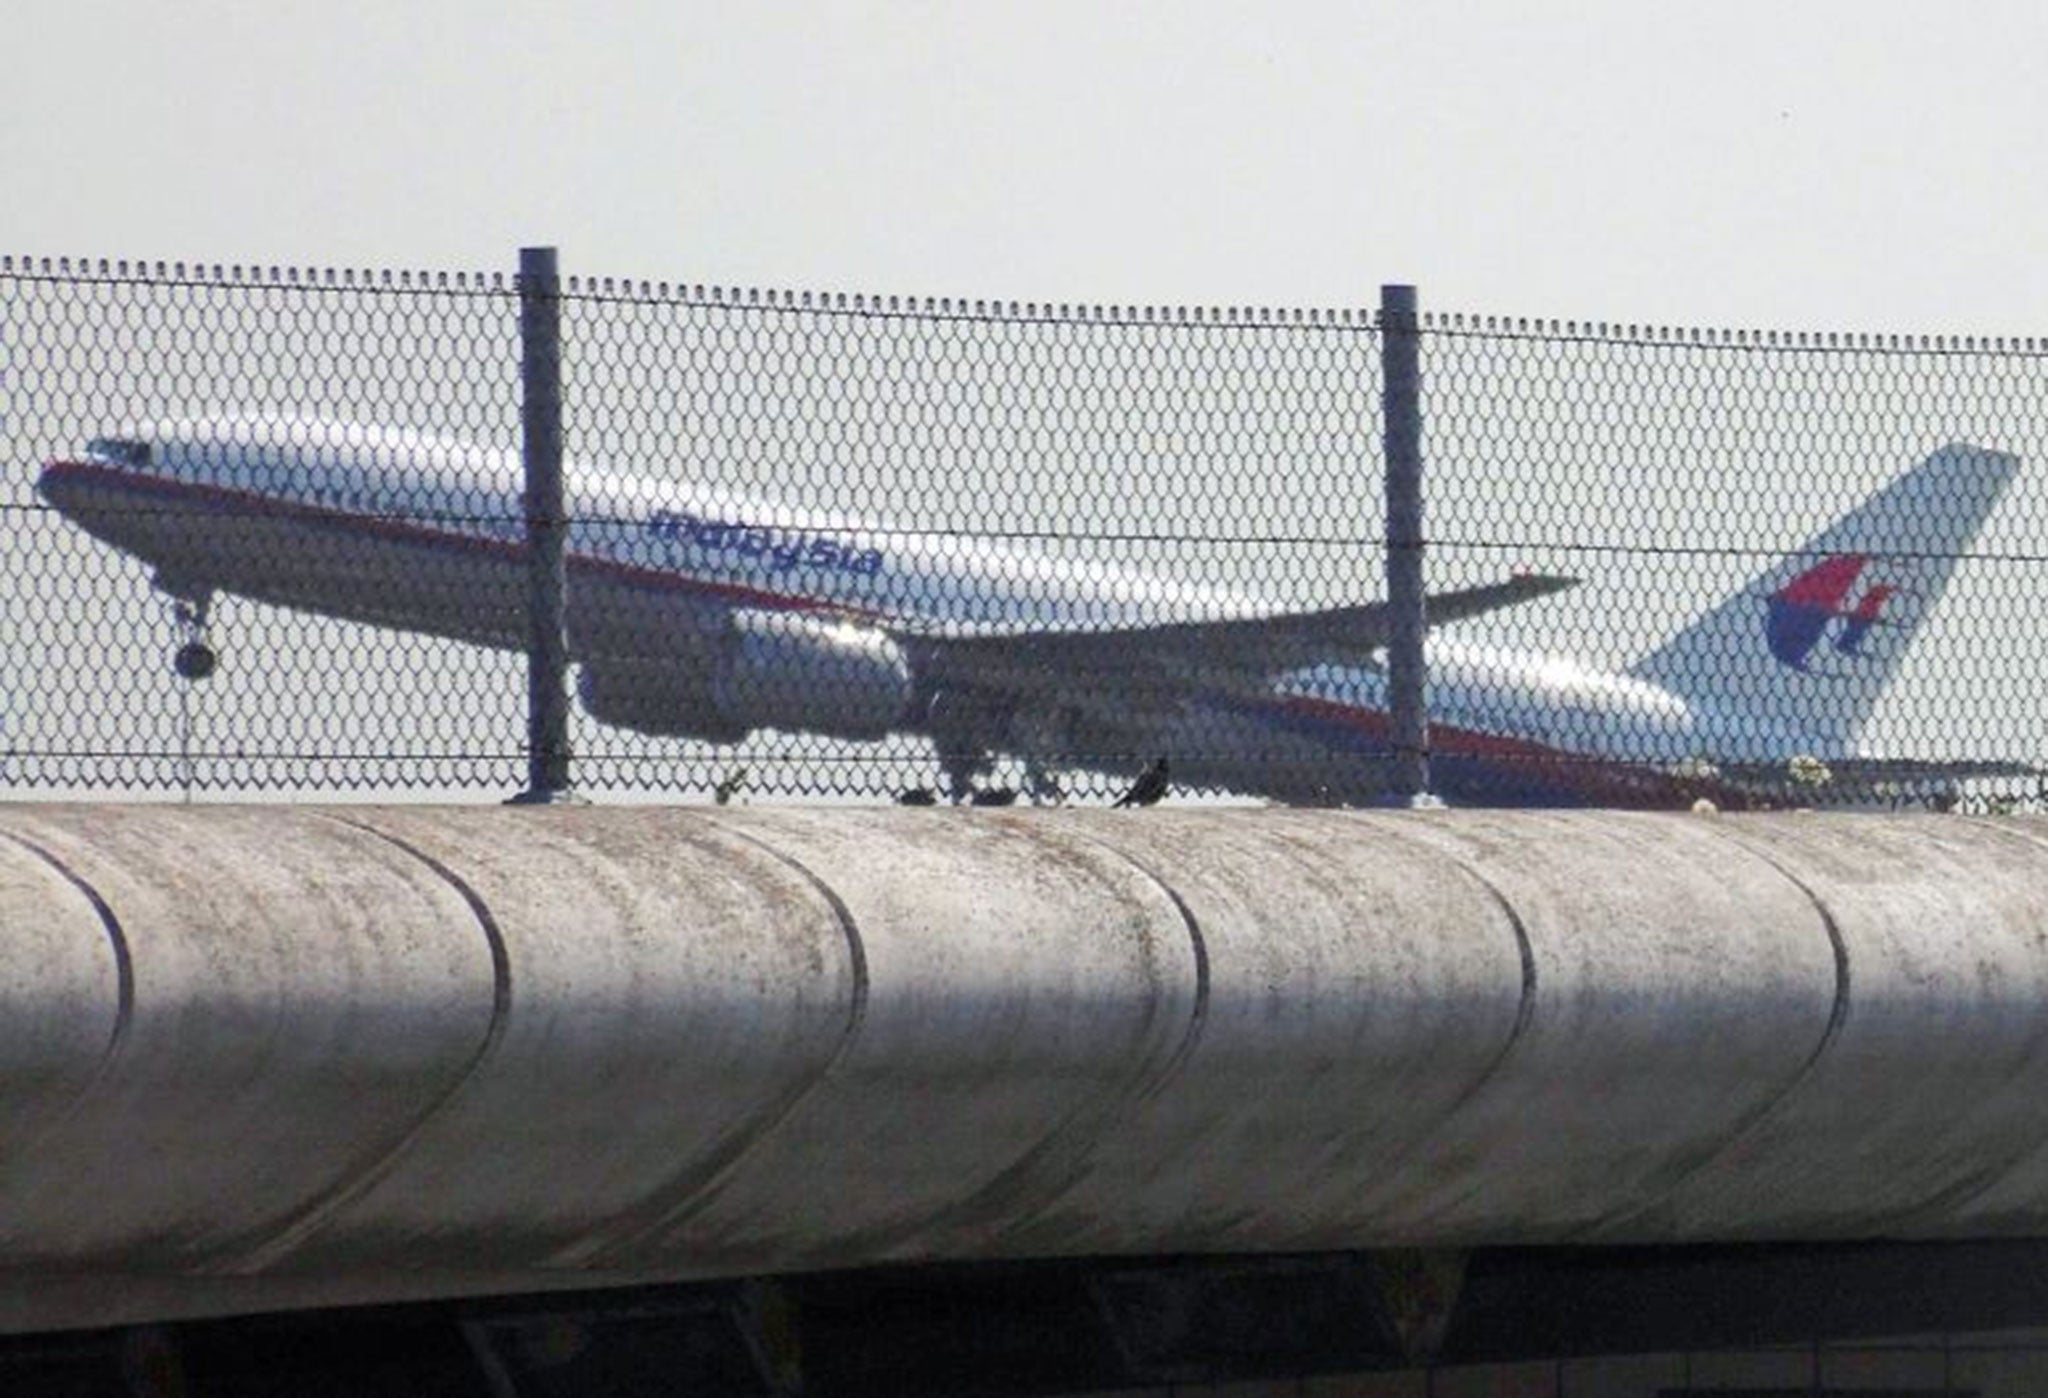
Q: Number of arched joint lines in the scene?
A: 6